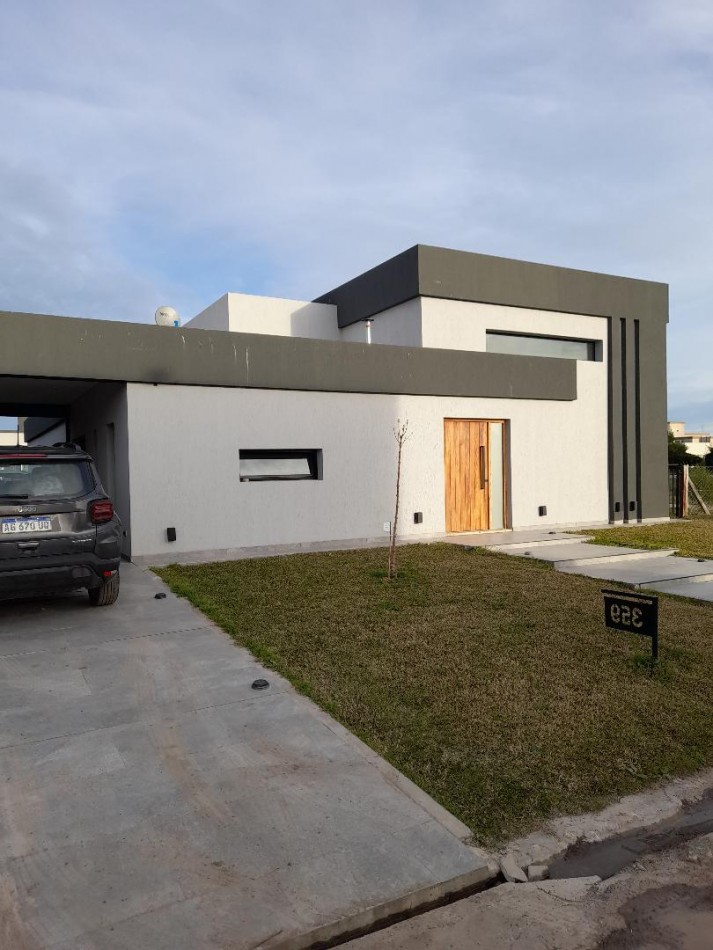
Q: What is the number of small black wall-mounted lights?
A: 5